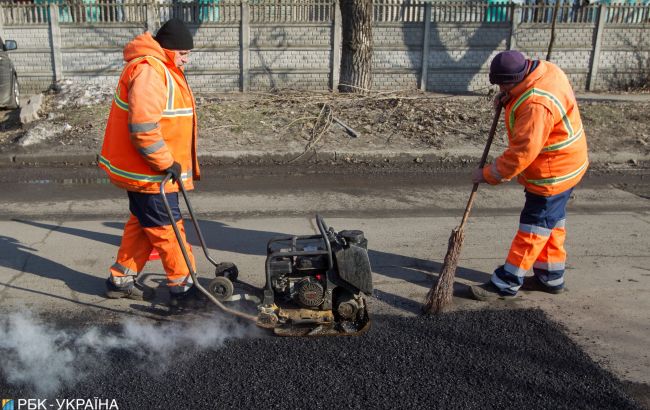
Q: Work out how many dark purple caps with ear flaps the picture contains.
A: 1